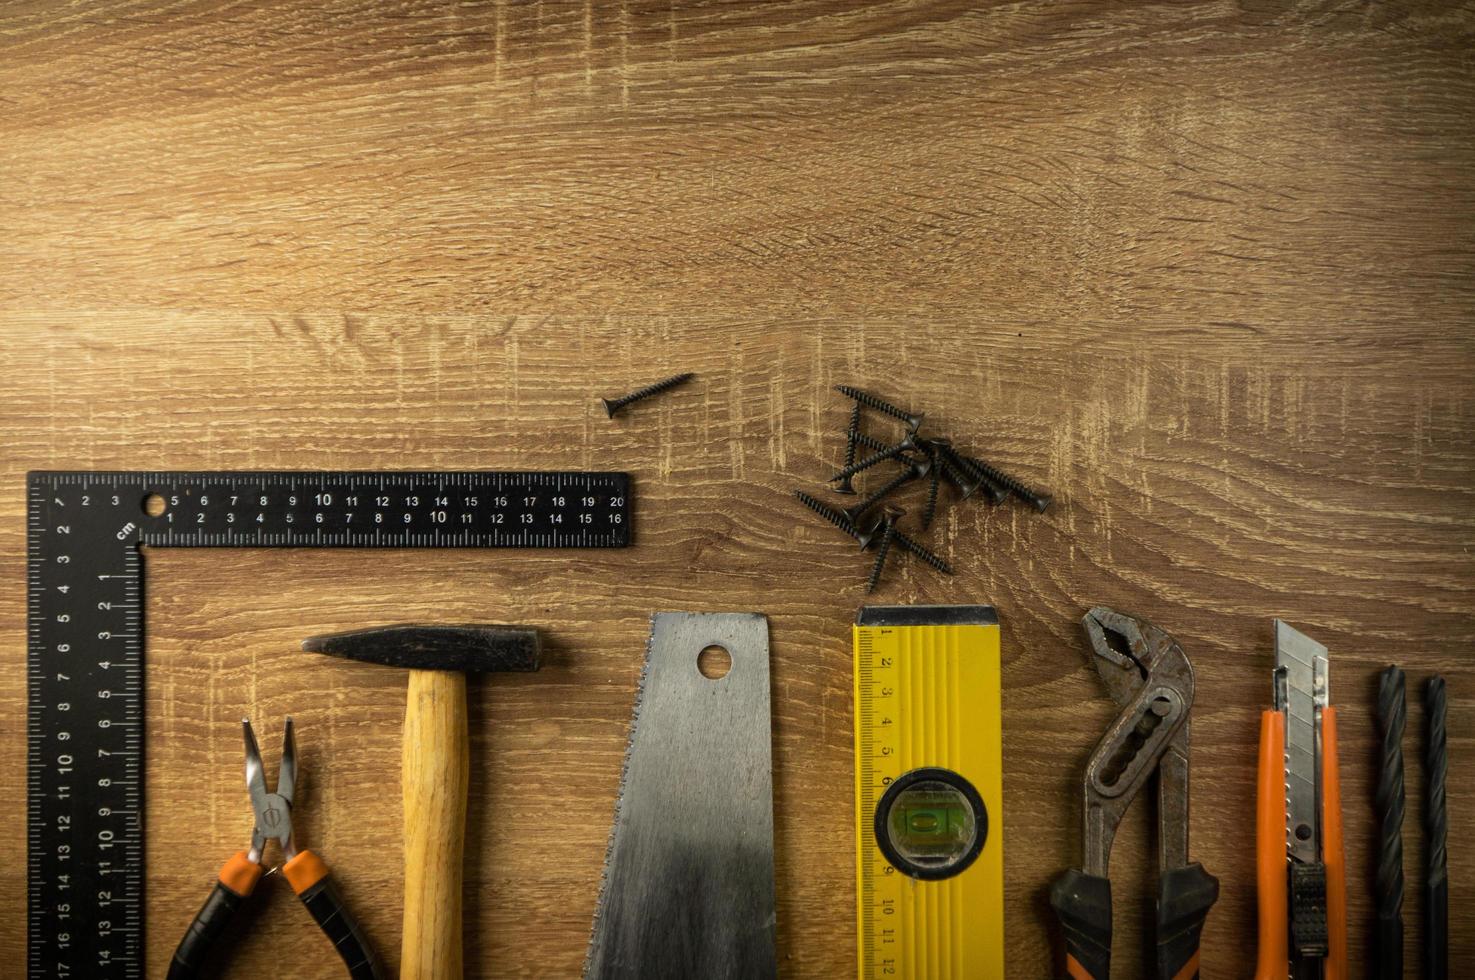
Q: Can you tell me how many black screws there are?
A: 13